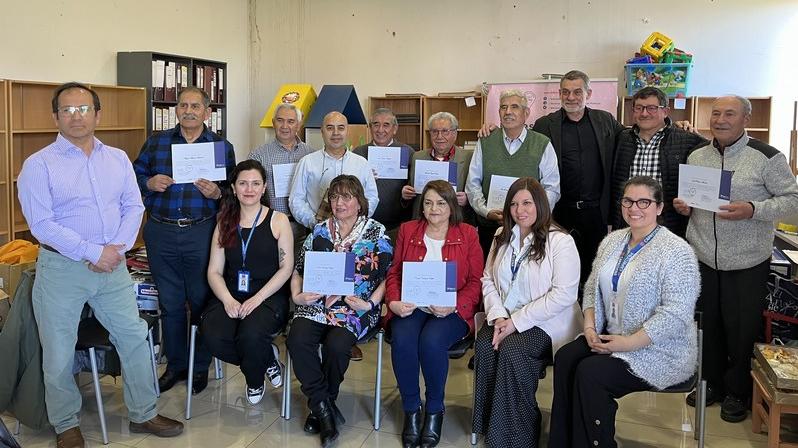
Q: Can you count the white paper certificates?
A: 8